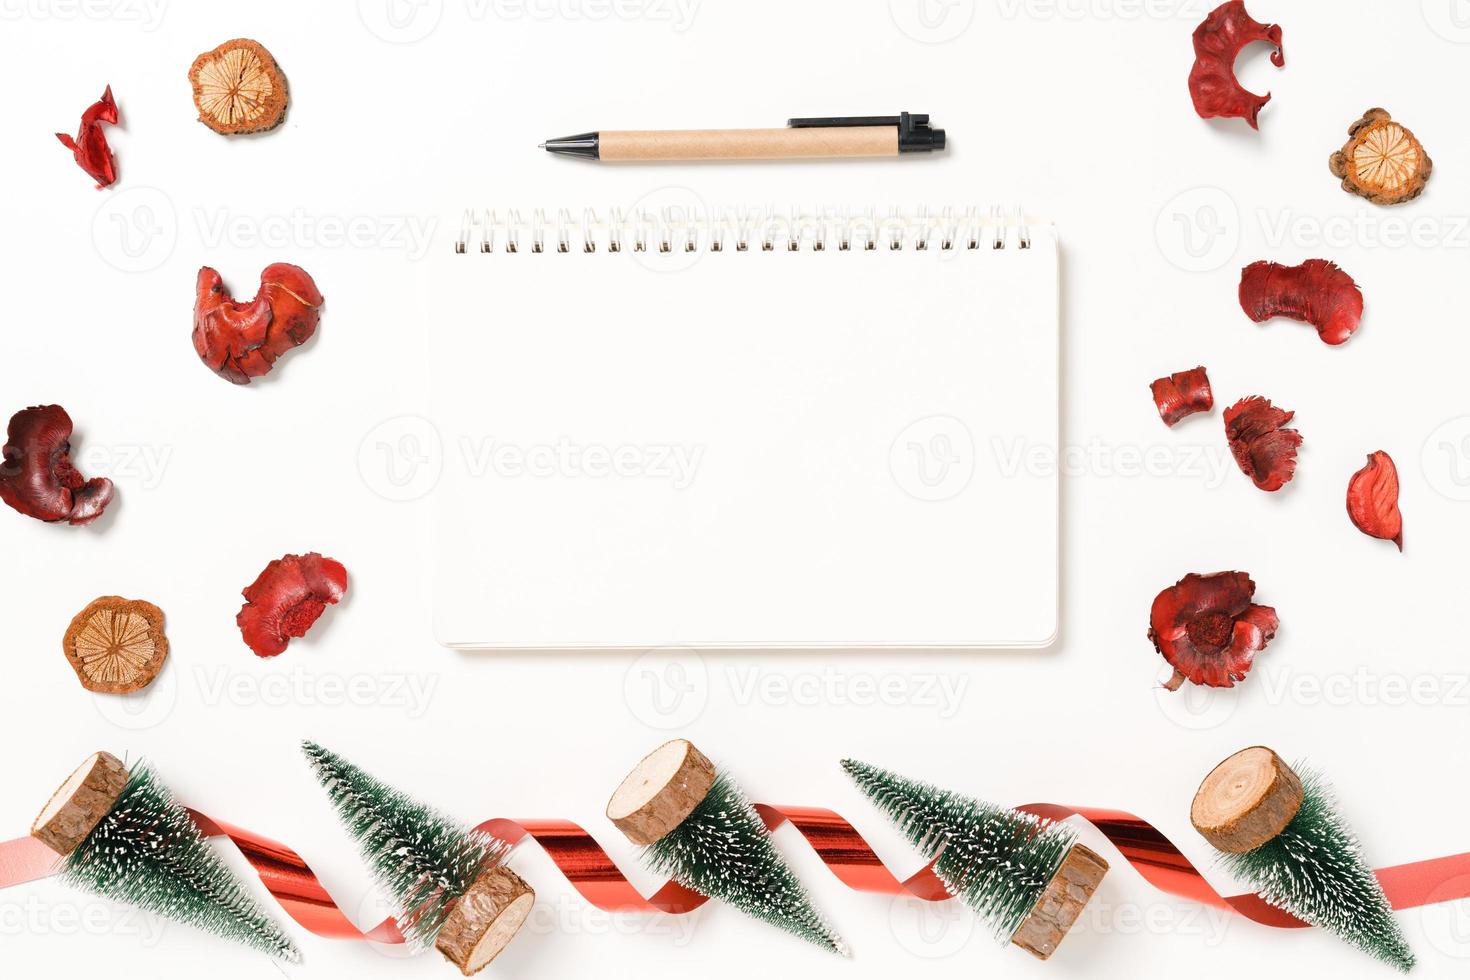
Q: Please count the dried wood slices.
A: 3